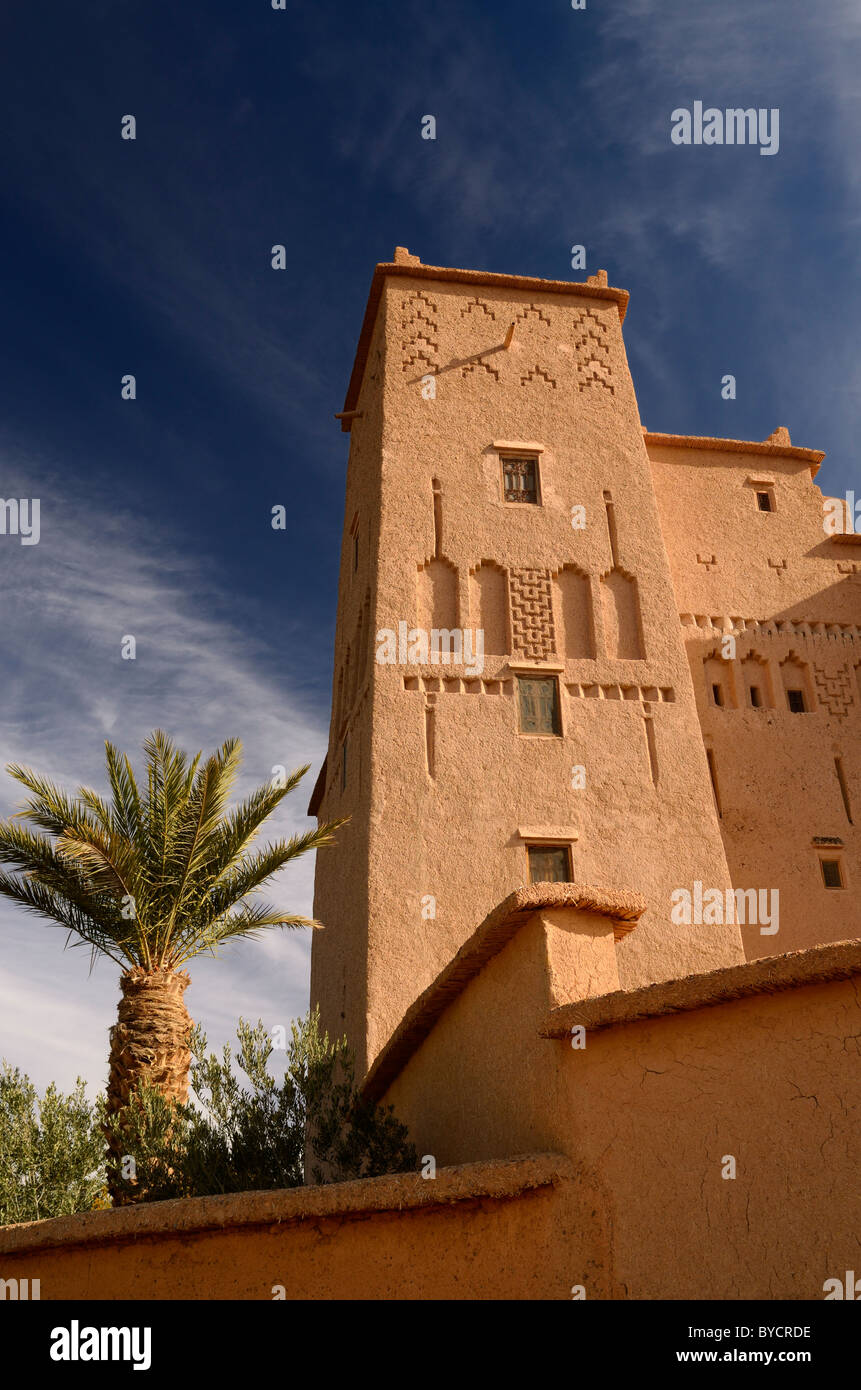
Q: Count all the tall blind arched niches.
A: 4